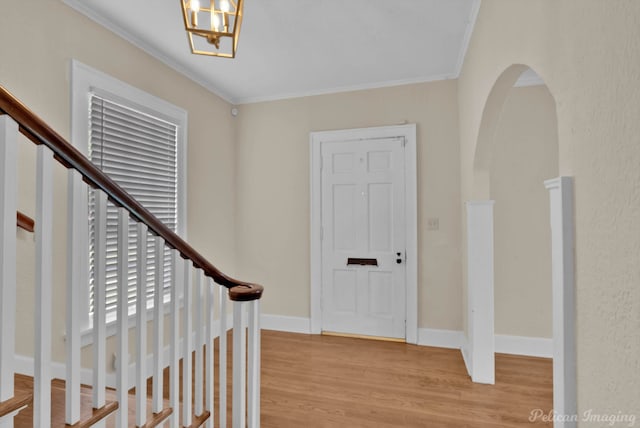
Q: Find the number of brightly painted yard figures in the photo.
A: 0